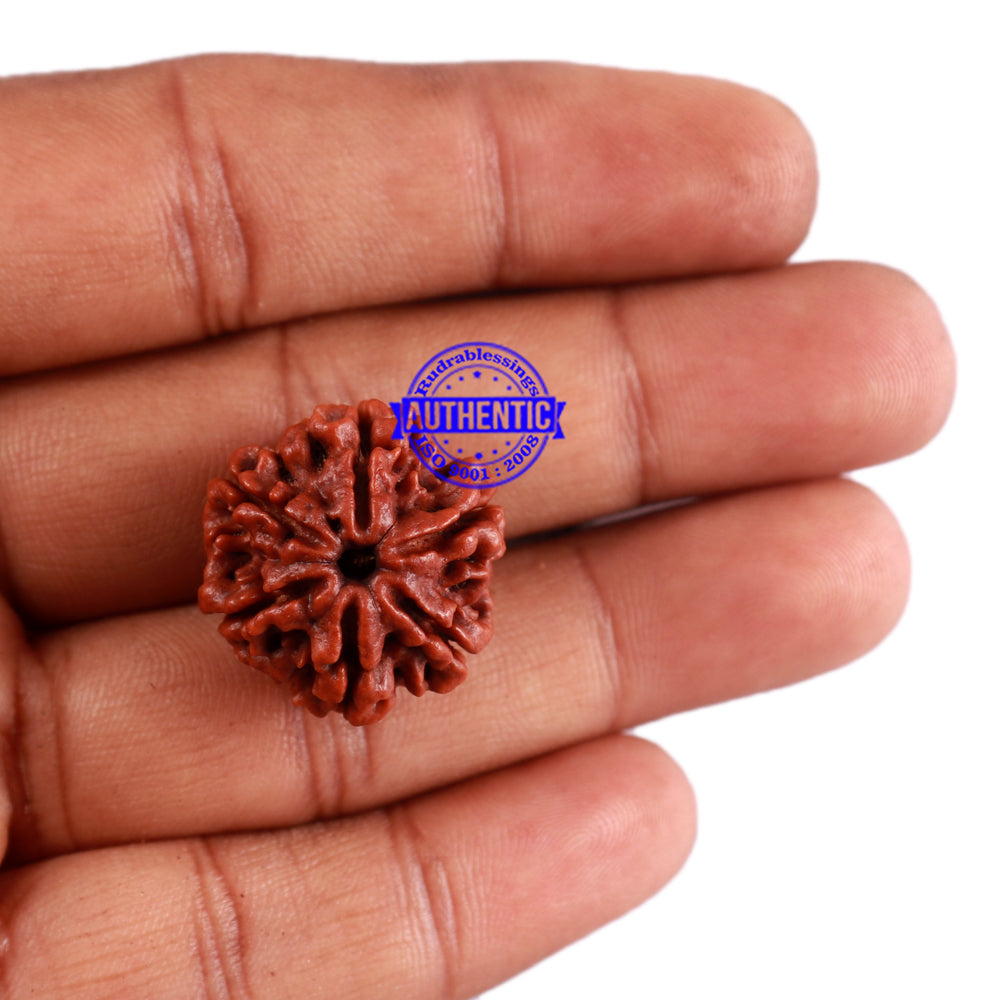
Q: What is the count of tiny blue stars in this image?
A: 10